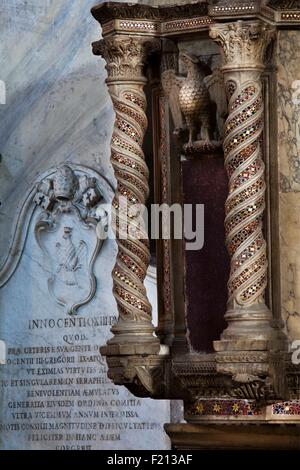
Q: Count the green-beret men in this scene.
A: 0